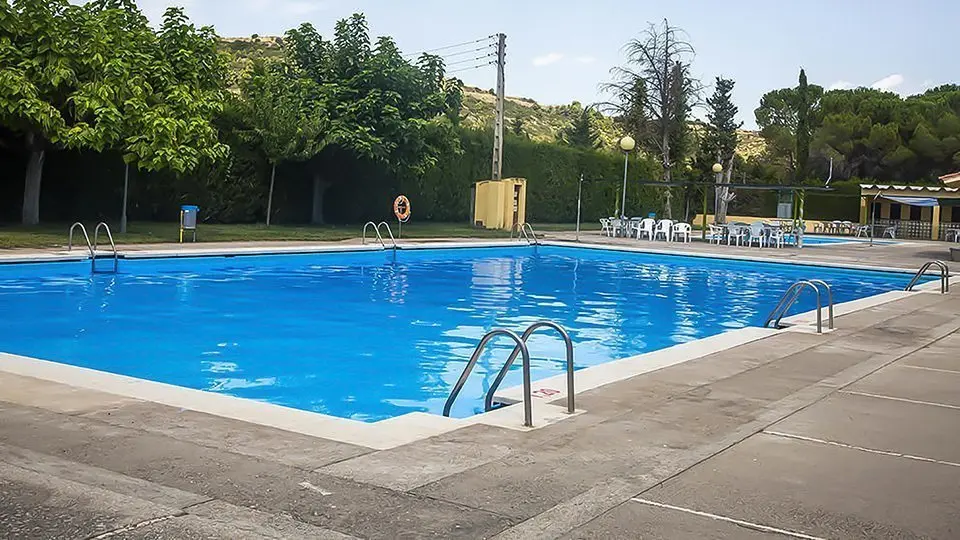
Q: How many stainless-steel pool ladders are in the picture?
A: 6